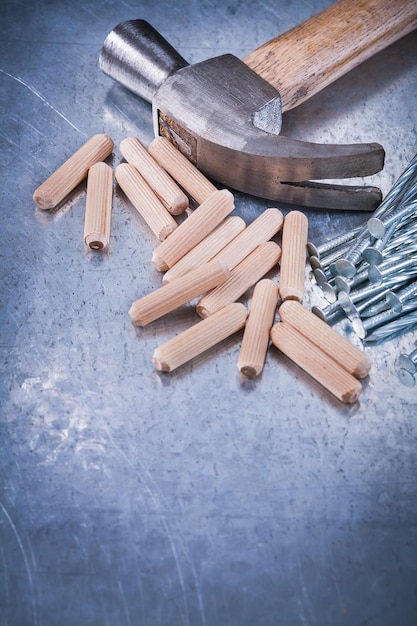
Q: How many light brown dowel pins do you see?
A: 15